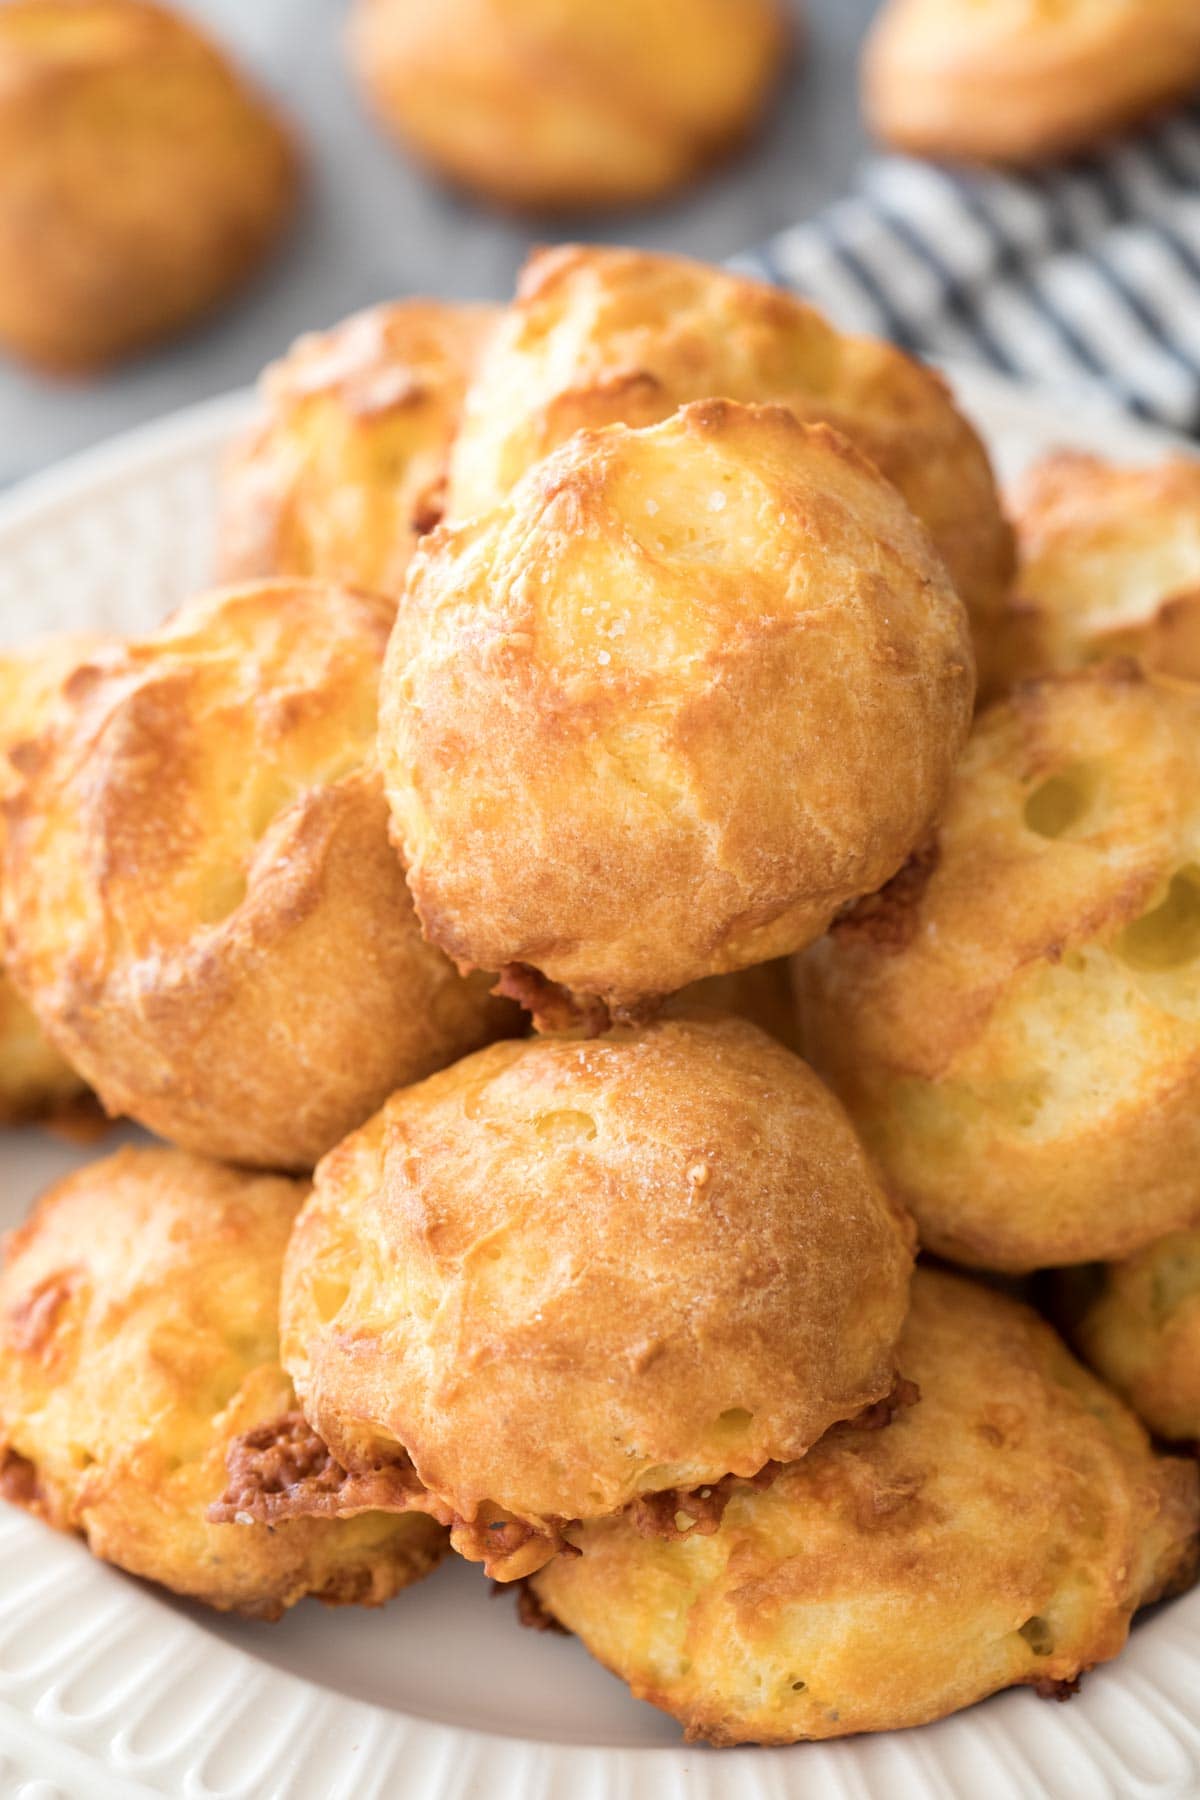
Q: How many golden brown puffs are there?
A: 14